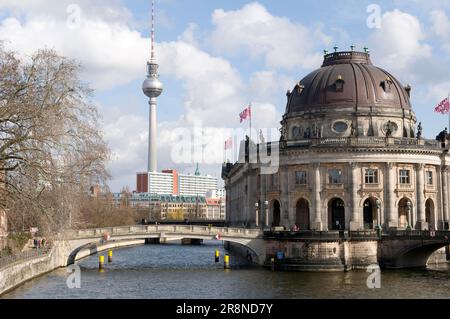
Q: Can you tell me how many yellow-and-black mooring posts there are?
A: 4